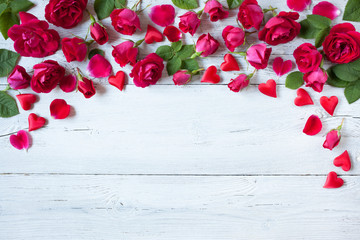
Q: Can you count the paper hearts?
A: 11